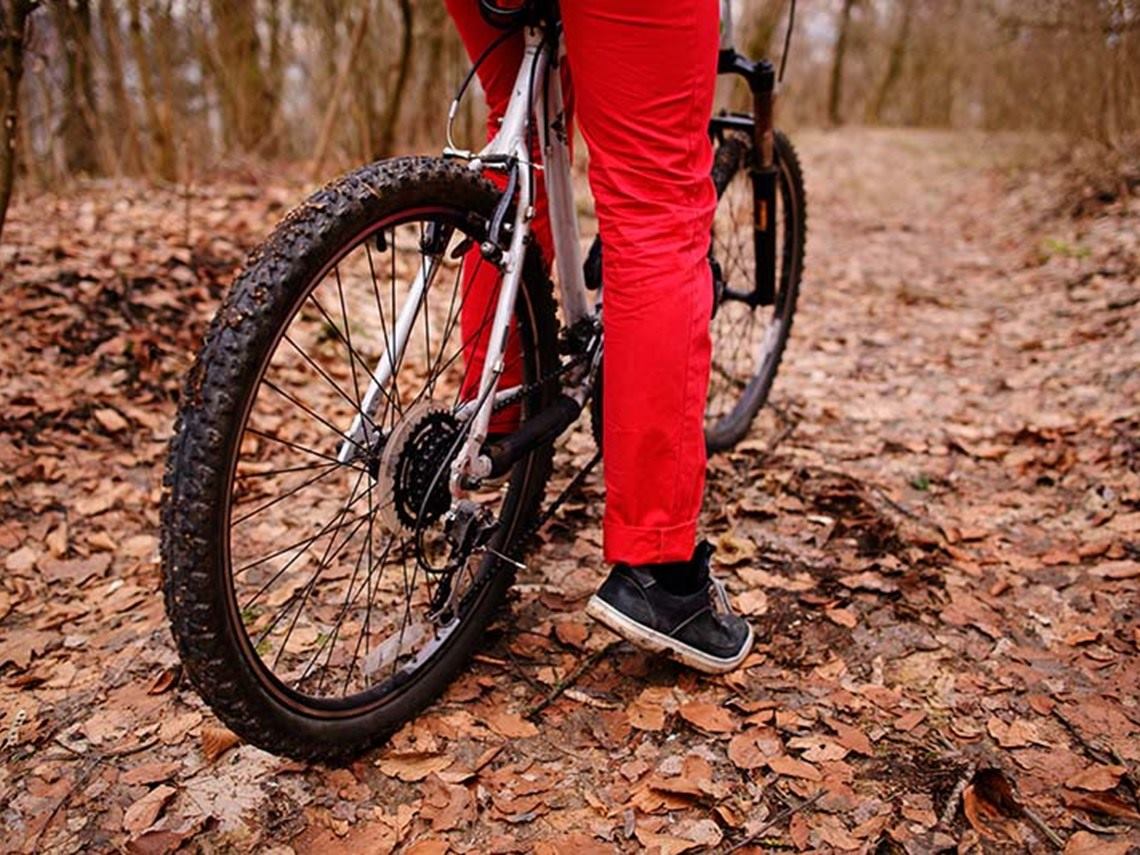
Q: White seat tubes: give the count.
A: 1